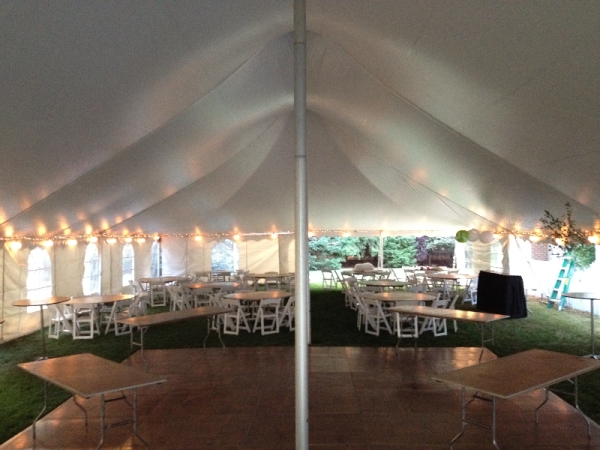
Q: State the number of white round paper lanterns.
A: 2